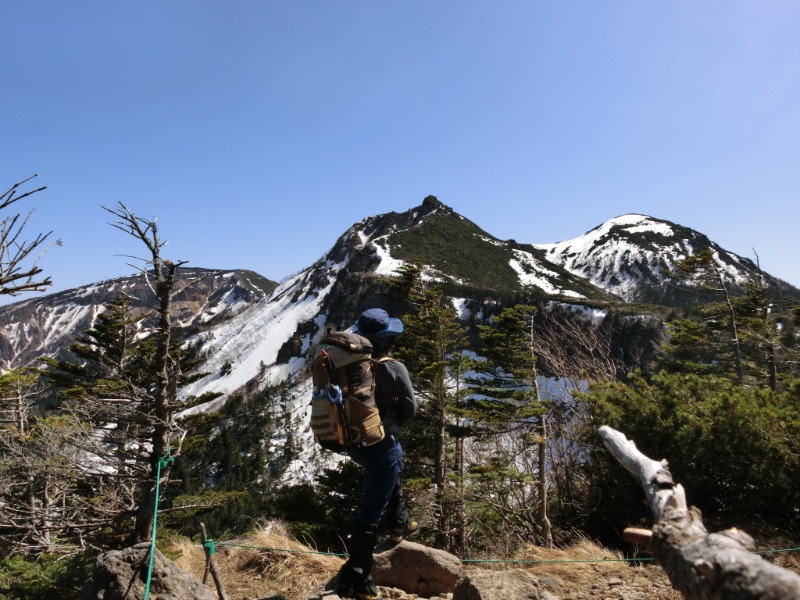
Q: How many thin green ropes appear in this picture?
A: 2